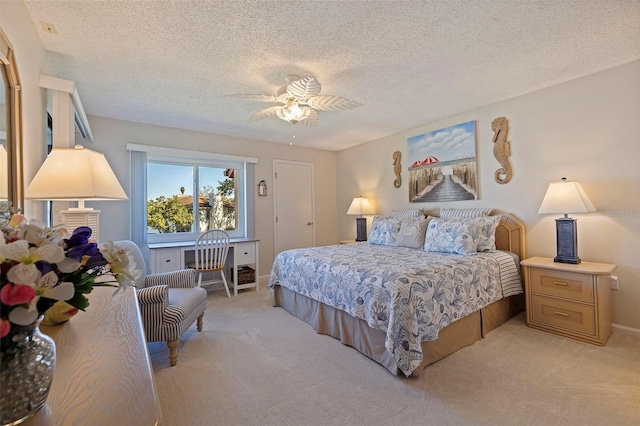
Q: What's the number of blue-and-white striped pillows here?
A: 2